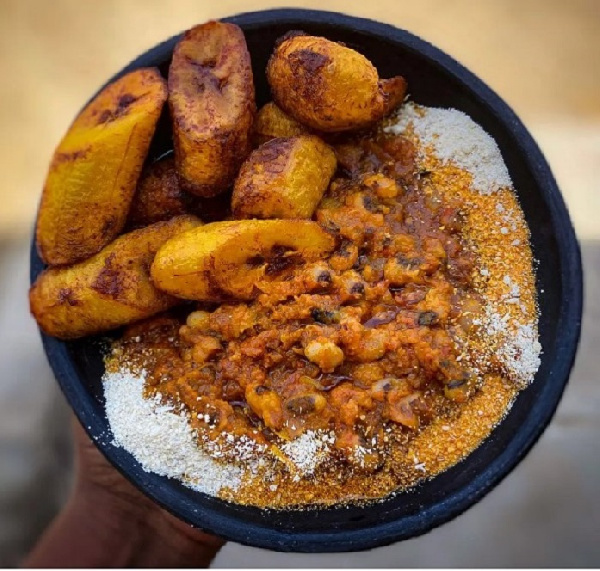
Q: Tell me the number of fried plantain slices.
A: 8